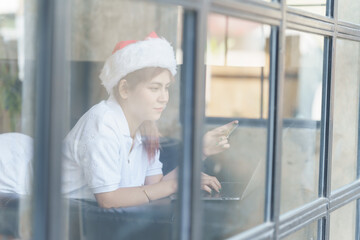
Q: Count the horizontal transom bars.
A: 2